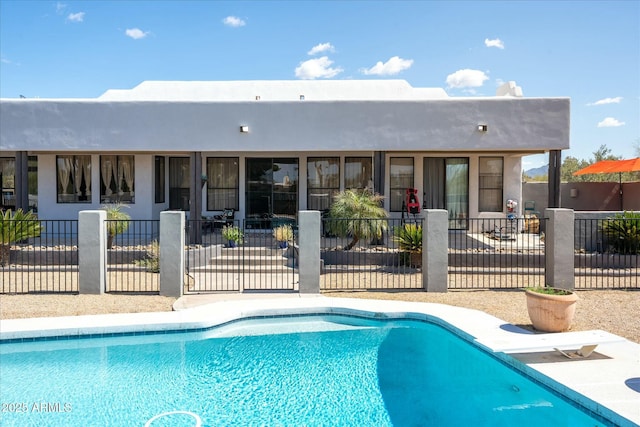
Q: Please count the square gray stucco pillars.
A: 5